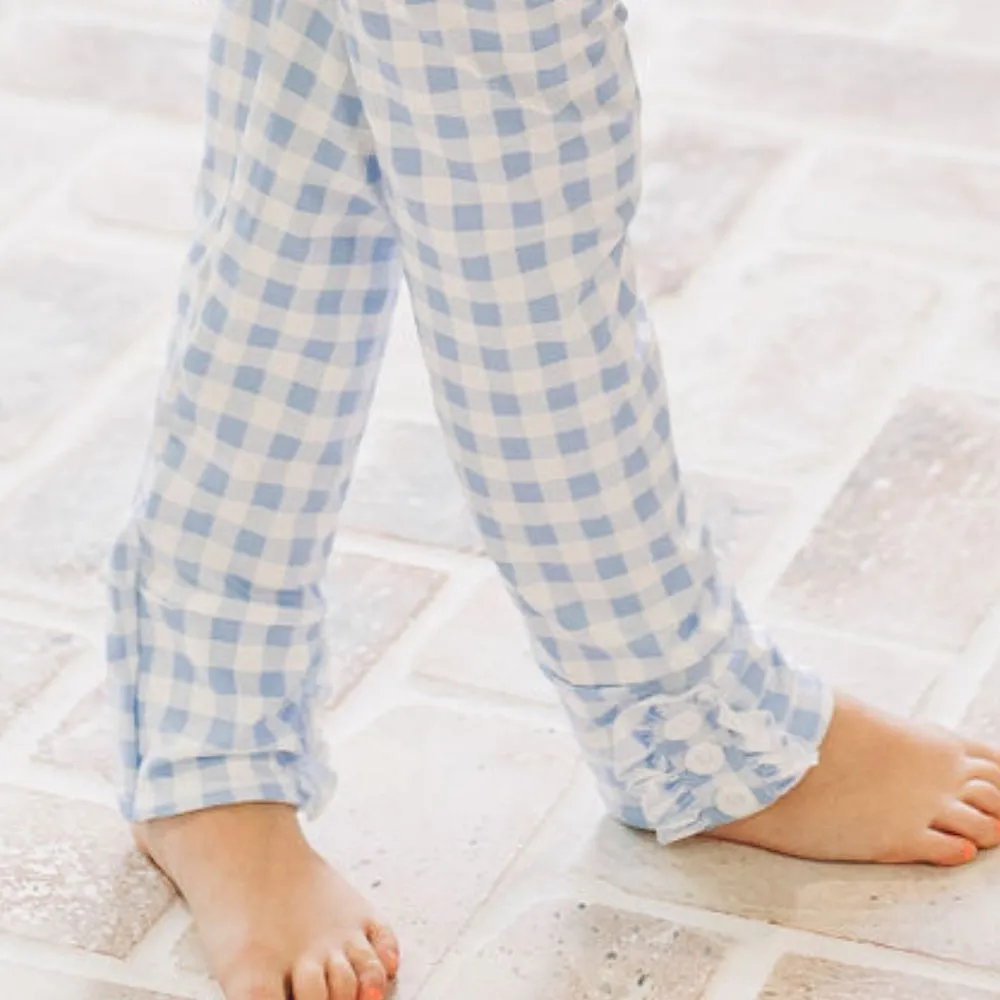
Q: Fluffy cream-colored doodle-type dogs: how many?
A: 0